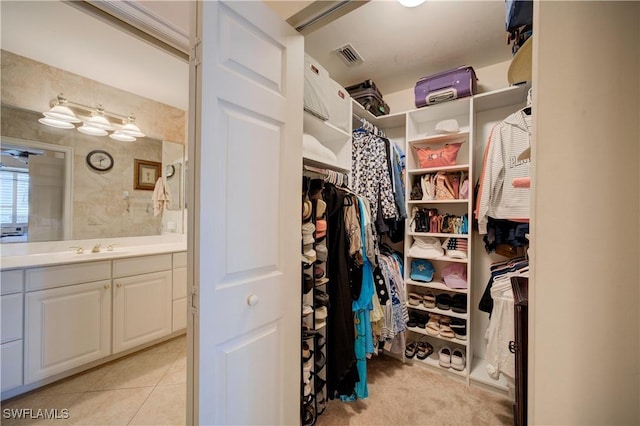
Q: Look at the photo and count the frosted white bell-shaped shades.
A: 3